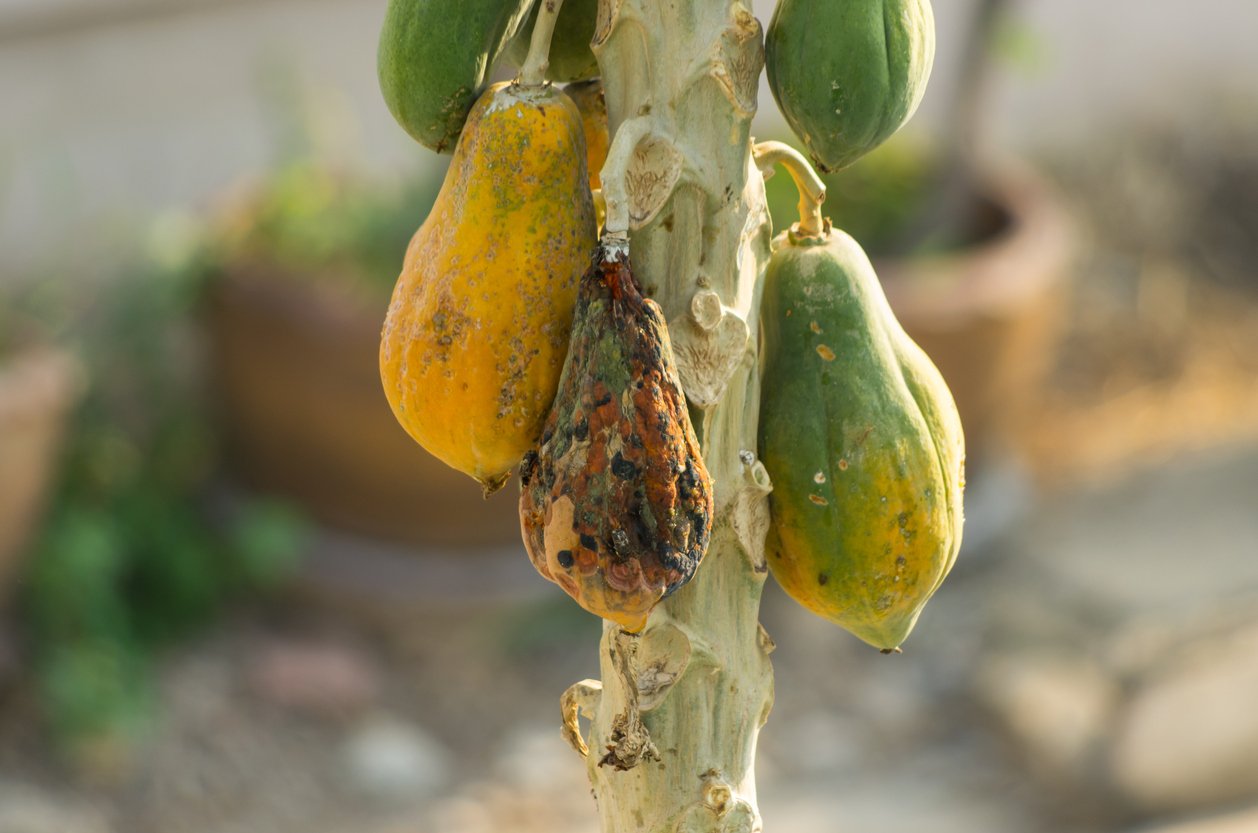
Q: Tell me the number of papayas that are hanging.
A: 7